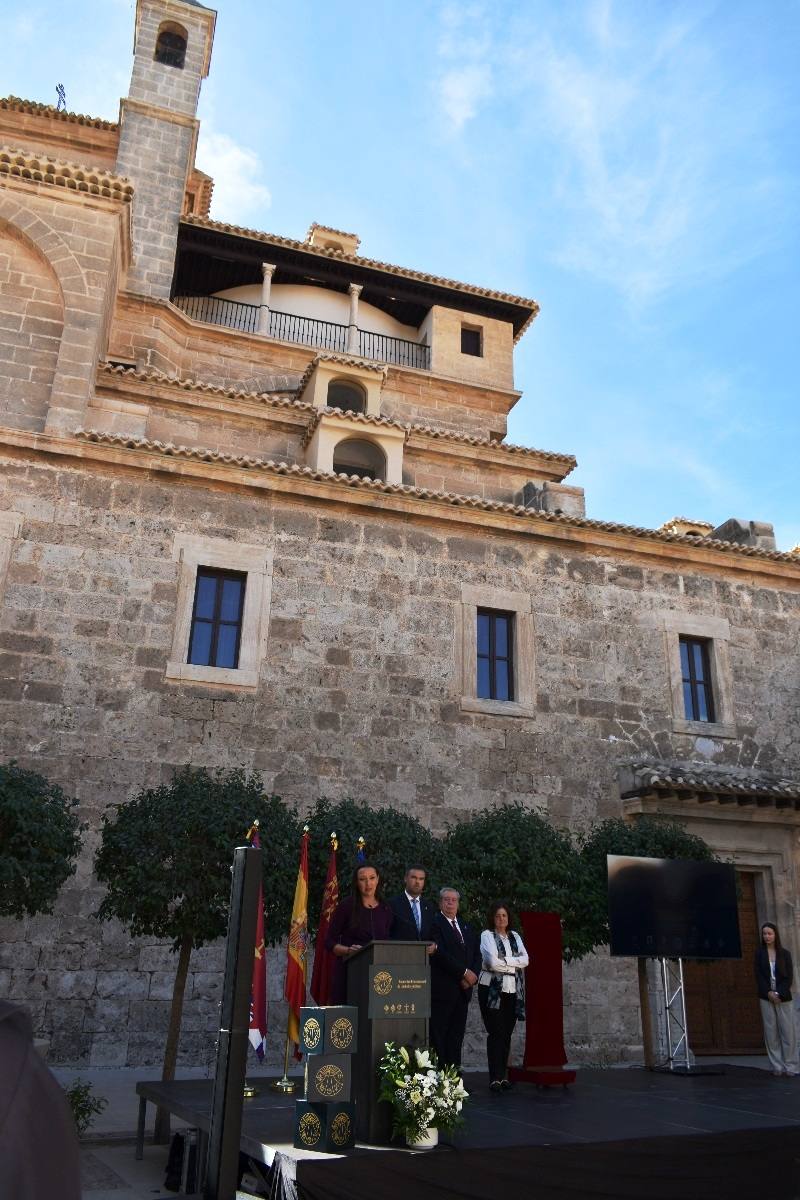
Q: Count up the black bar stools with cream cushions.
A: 0